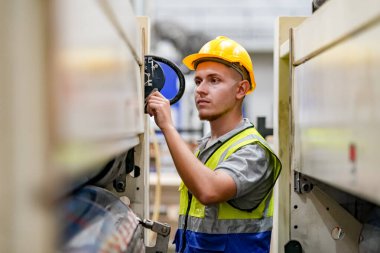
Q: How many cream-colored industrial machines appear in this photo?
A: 2